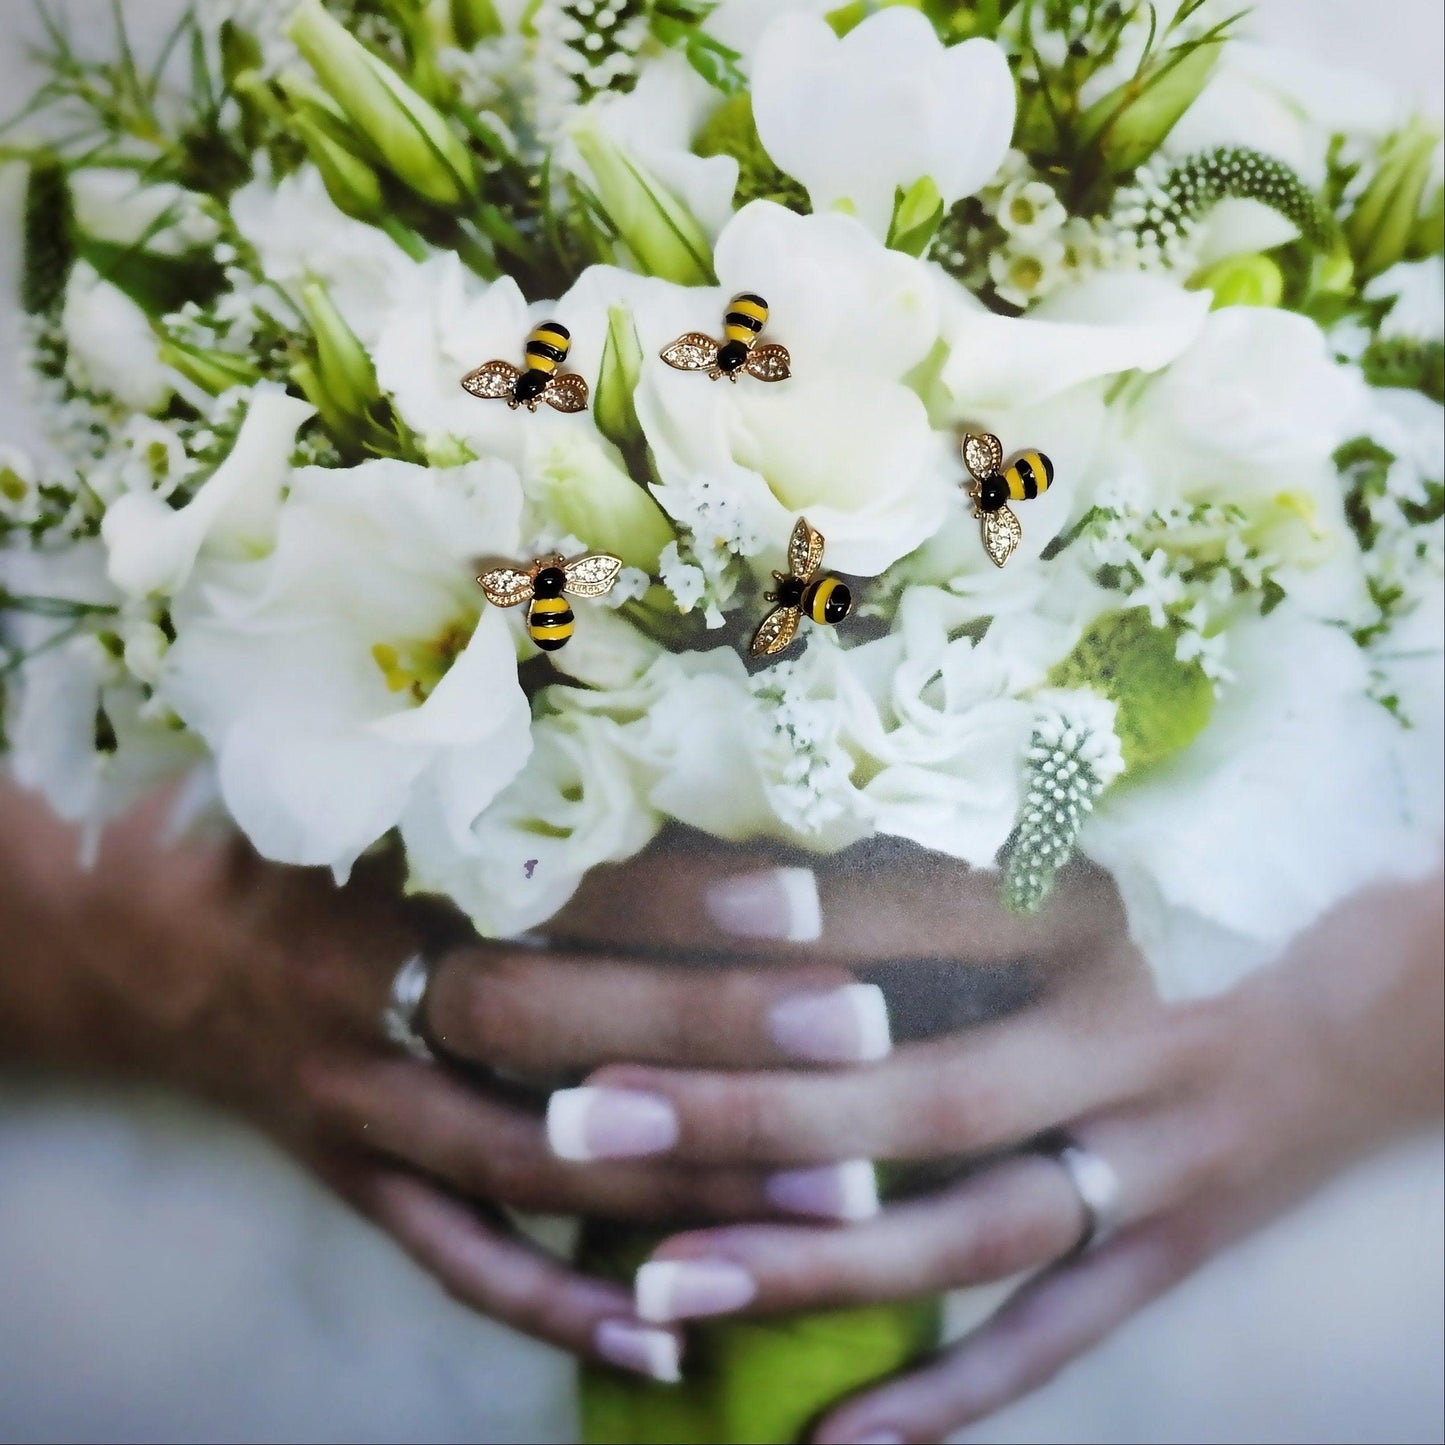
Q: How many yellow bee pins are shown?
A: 5